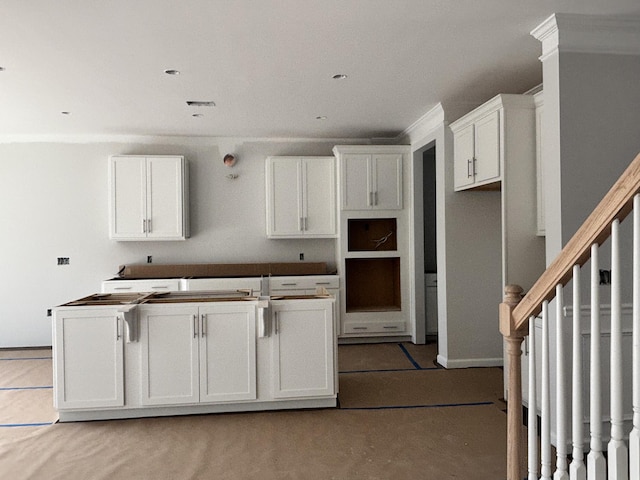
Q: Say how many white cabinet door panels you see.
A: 12